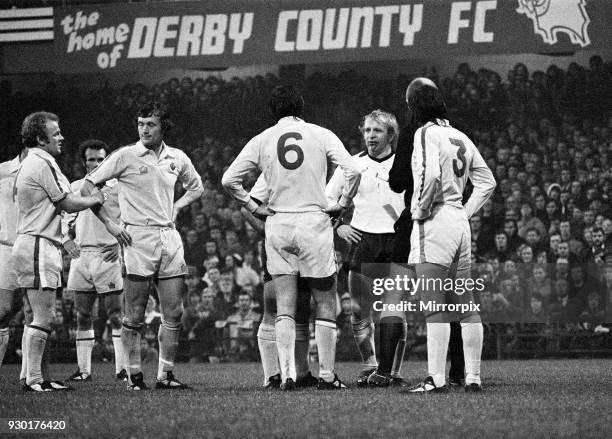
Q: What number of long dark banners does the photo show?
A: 1